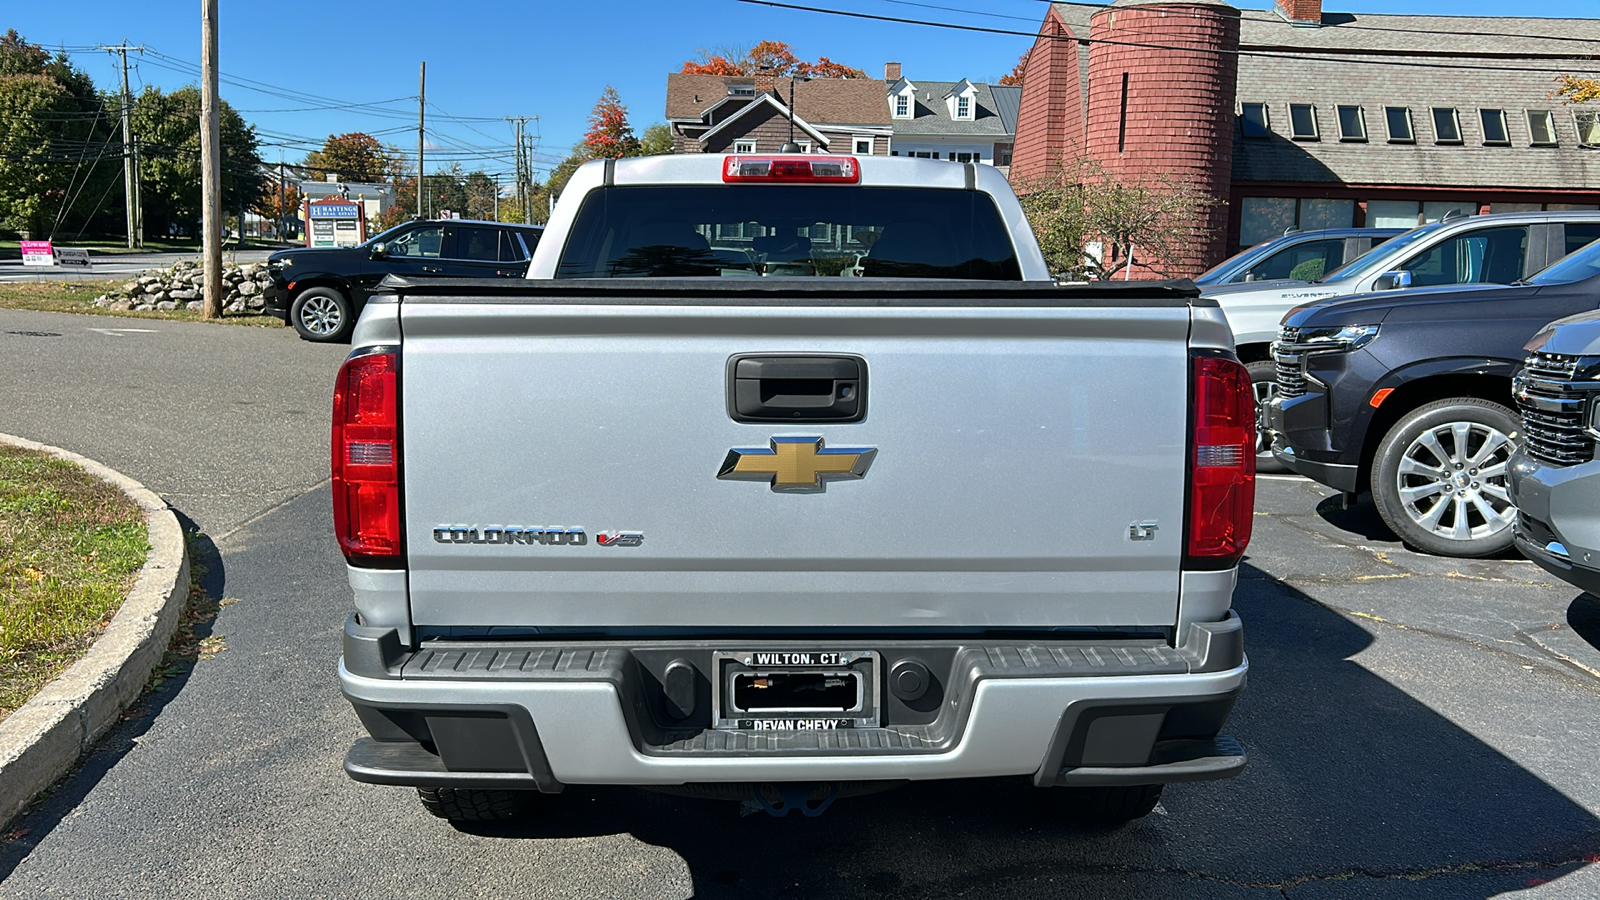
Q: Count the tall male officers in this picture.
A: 0